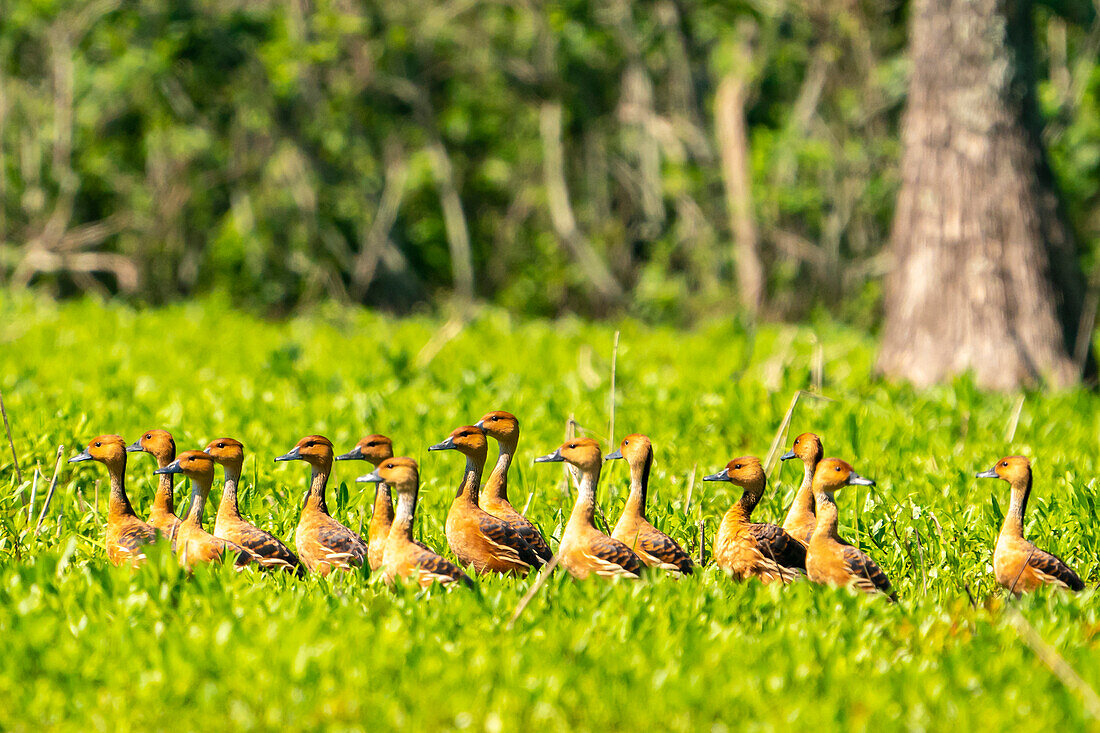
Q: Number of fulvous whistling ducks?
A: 15